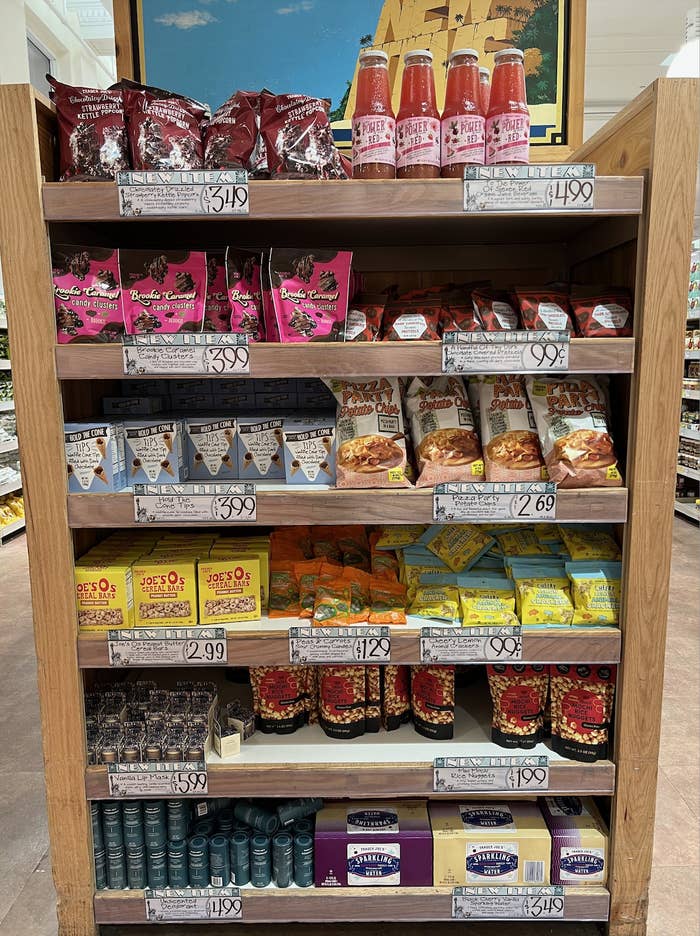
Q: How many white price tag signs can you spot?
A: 13